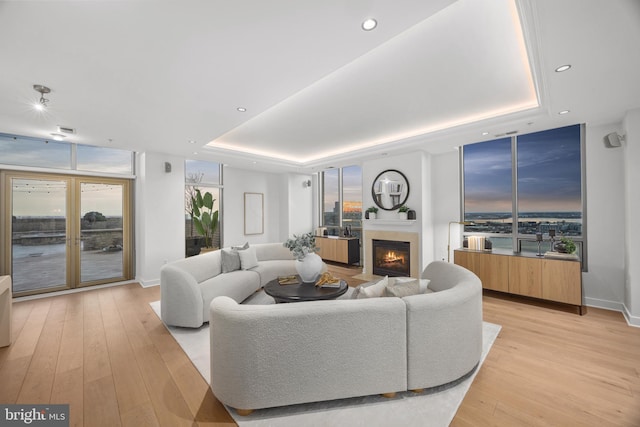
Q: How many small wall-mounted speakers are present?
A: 3